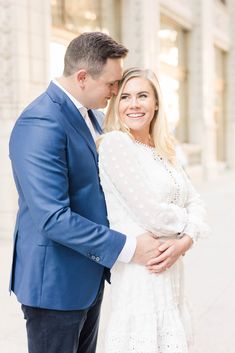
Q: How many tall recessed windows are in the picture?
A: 3